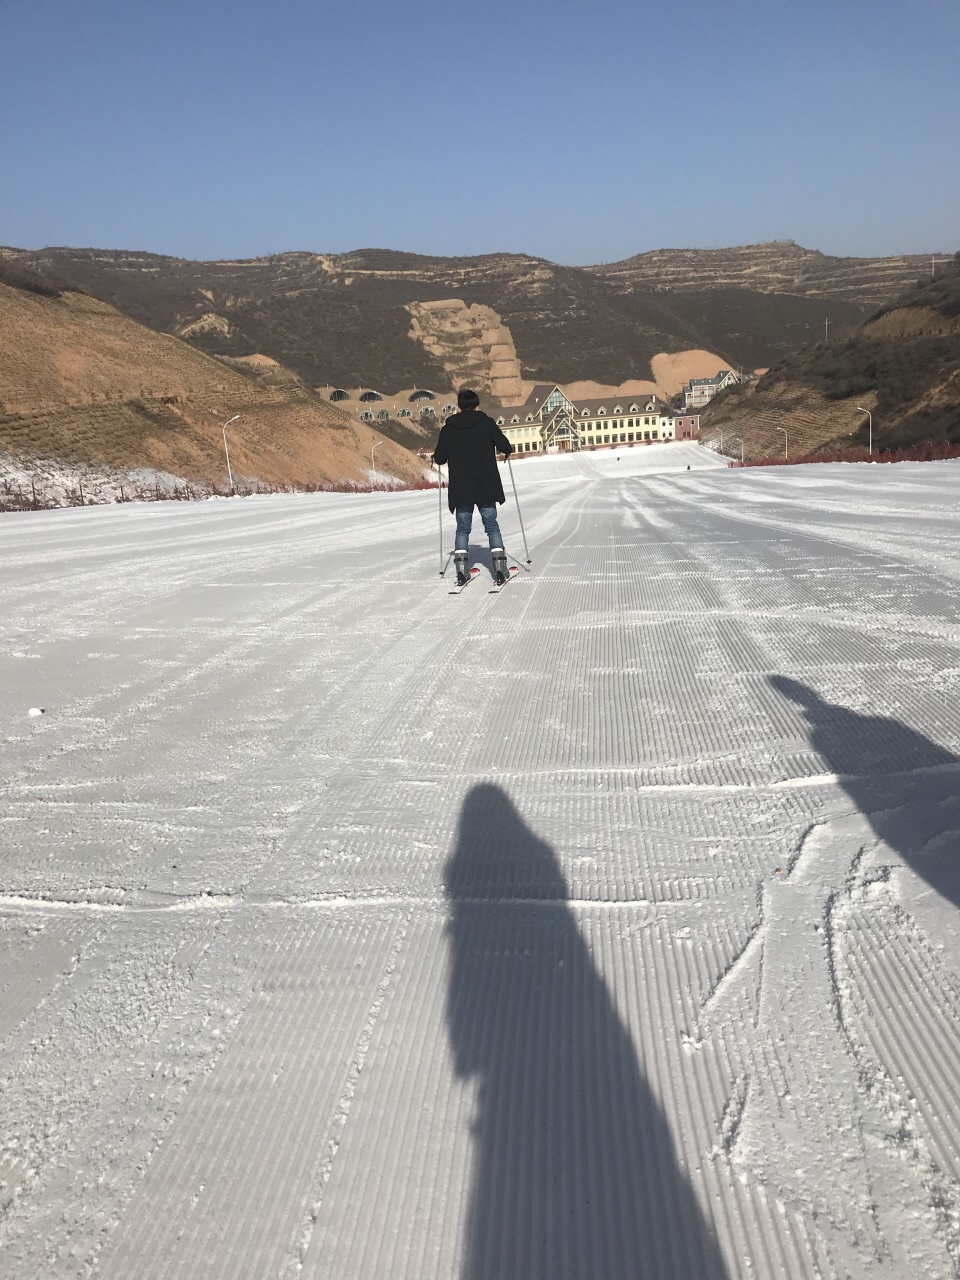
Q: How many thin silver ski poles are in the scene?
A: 2